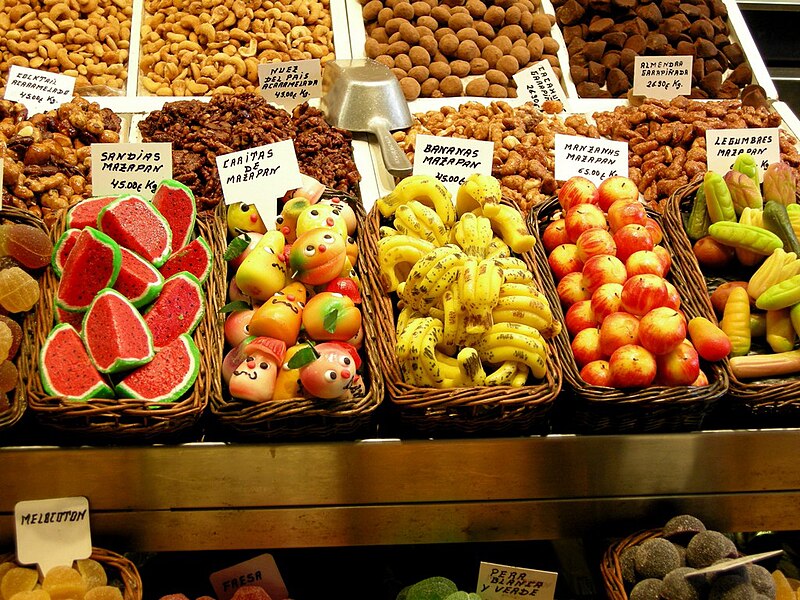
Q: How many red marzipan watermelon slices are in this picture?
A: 12